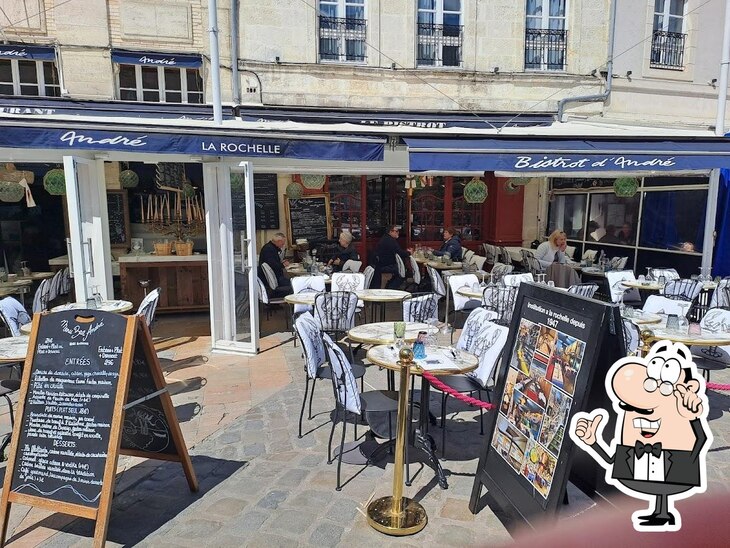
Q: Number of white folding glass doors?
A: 2